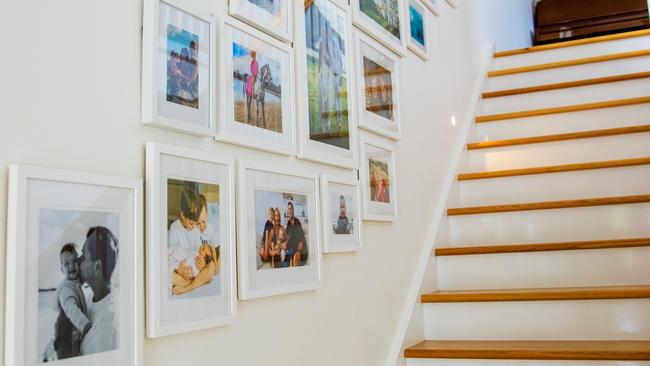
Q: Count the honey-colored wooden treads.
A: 10